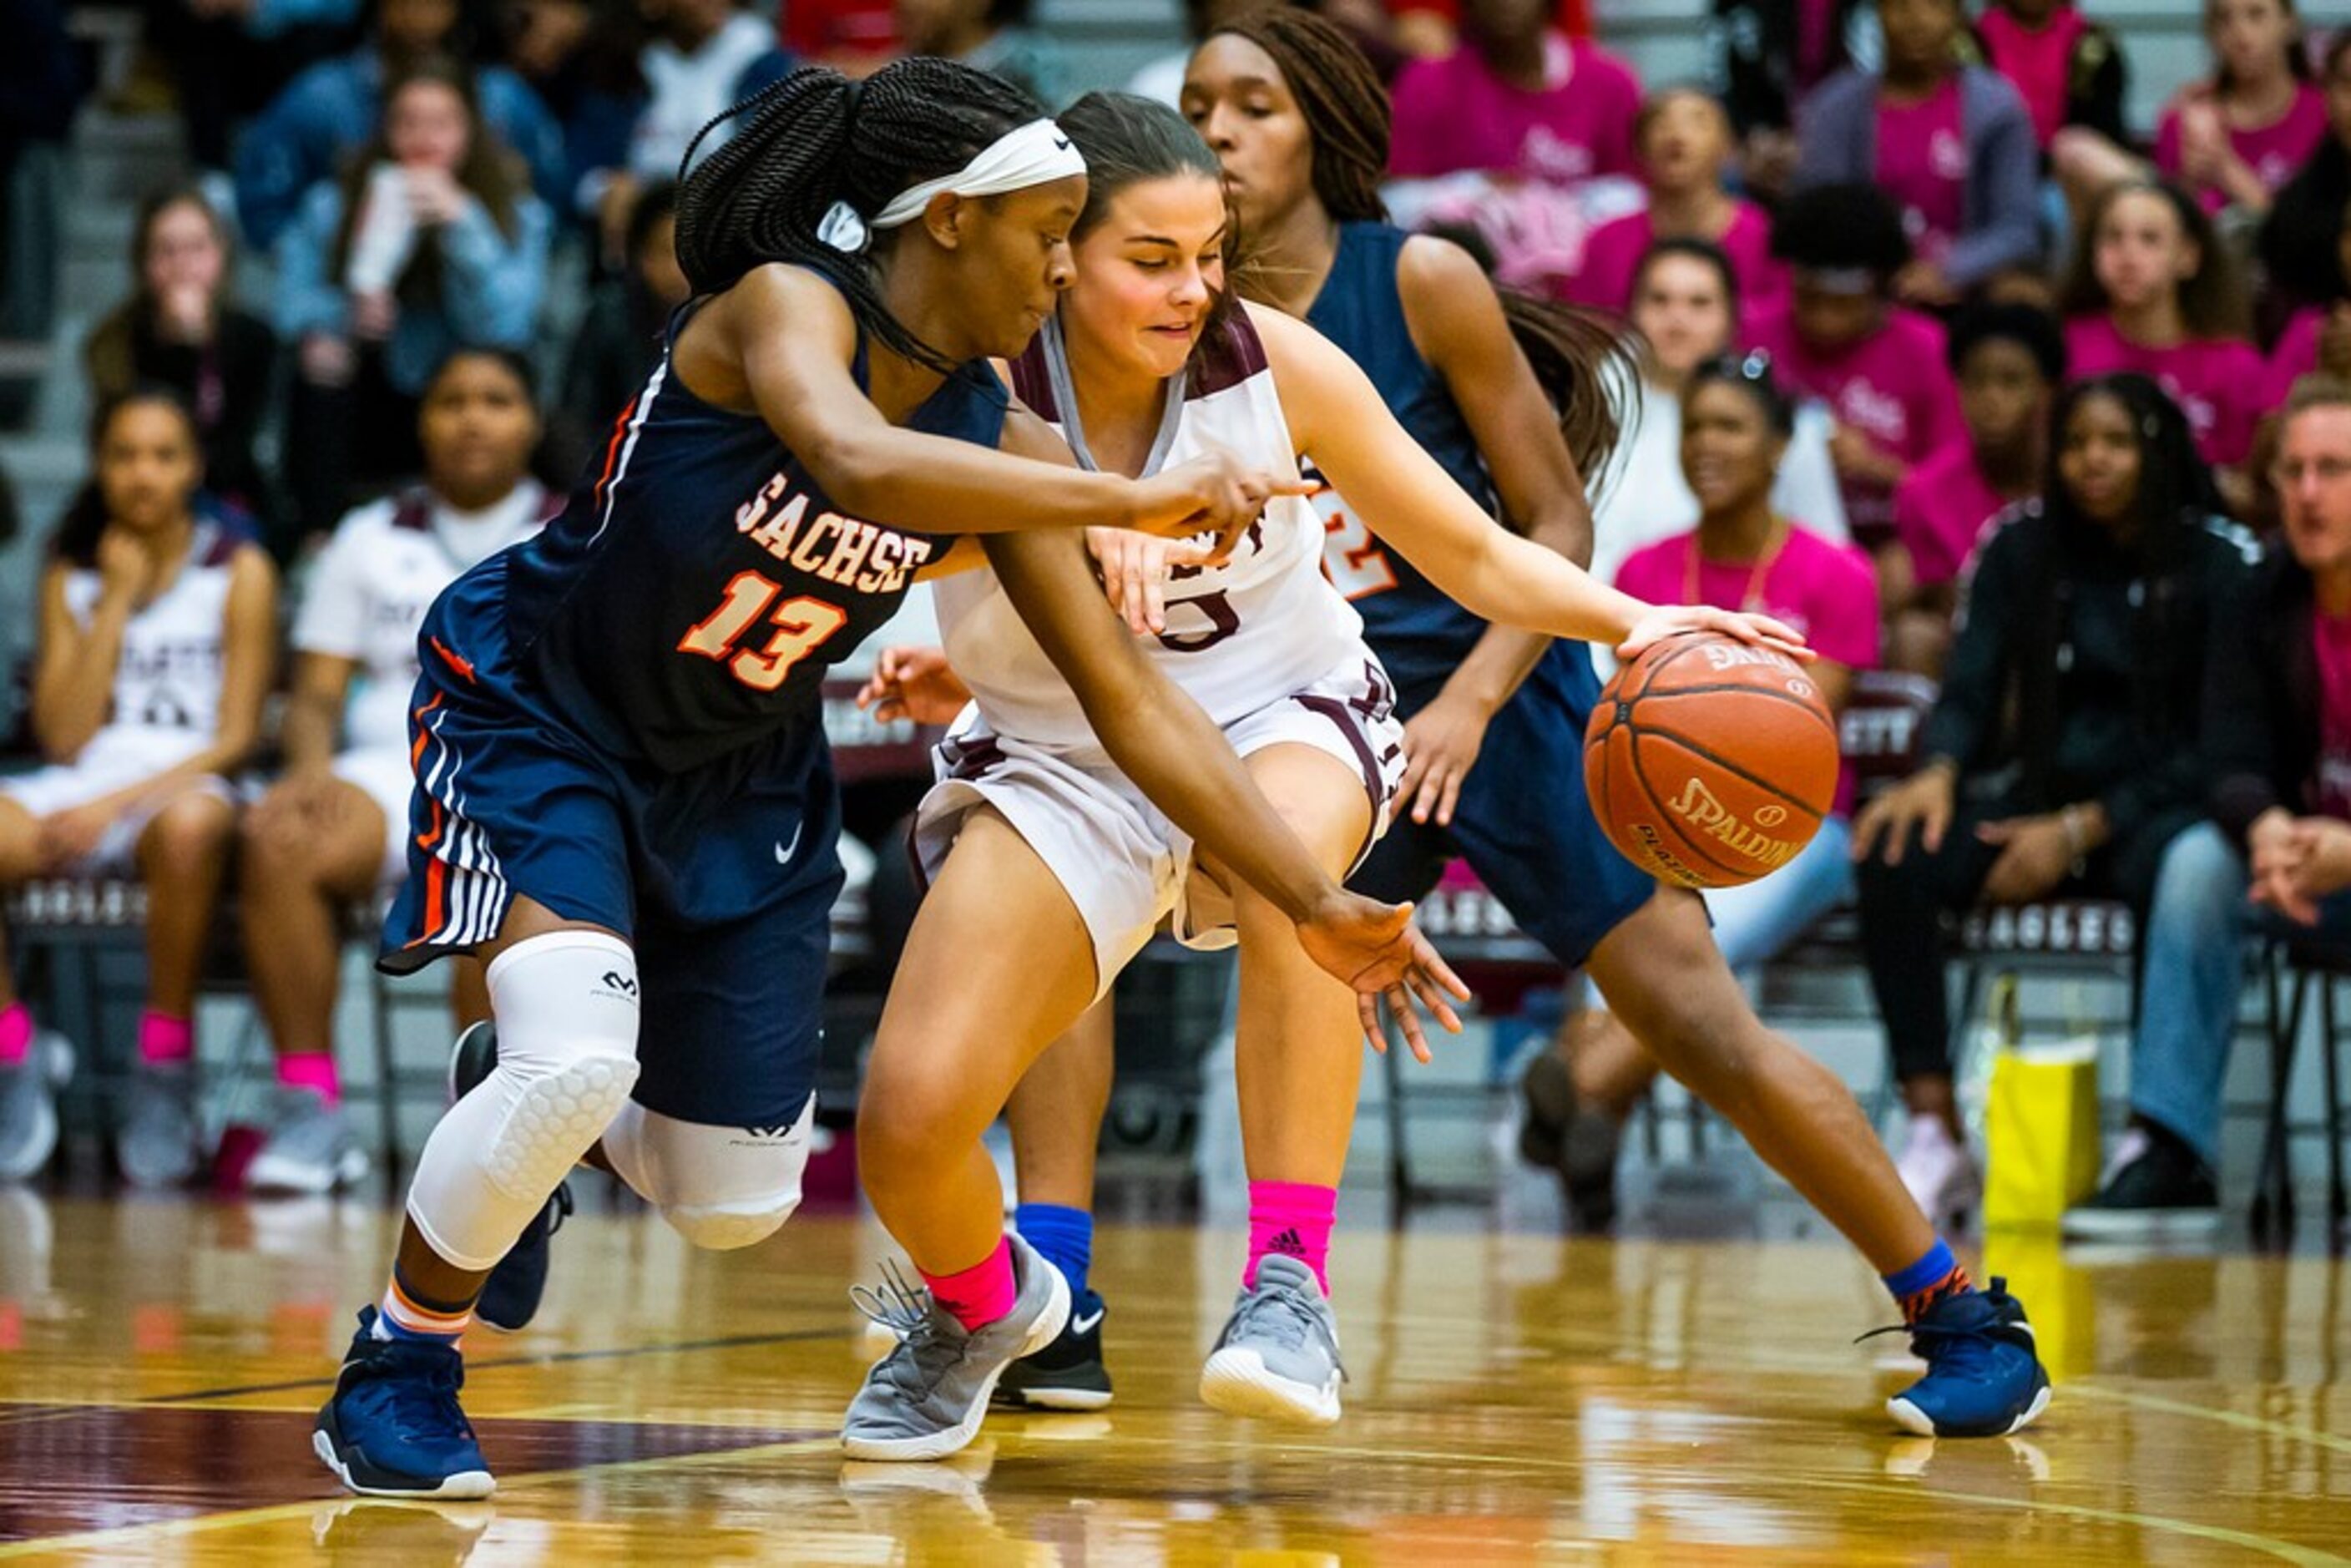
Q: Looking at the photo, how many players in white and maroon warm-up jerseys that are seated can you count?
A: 2